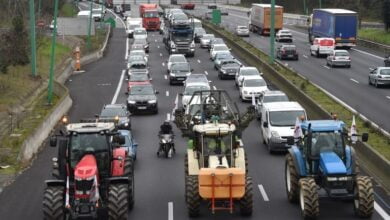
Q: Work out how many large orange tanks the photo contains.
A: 1